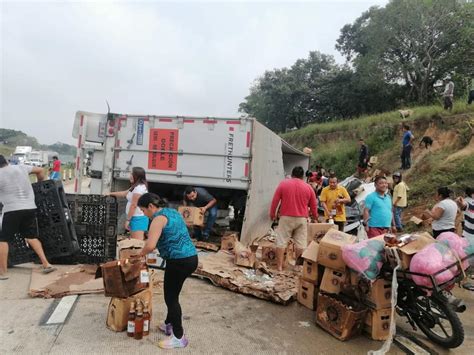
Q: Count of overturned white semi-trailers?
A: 1